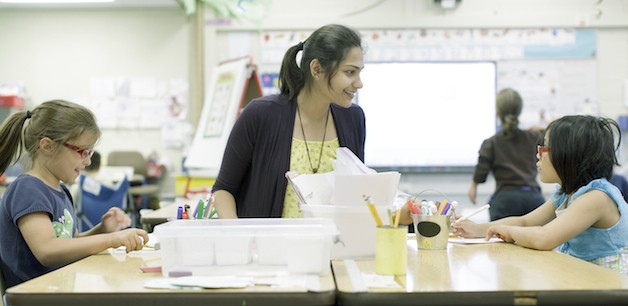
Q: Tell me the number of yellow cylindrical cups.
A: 1